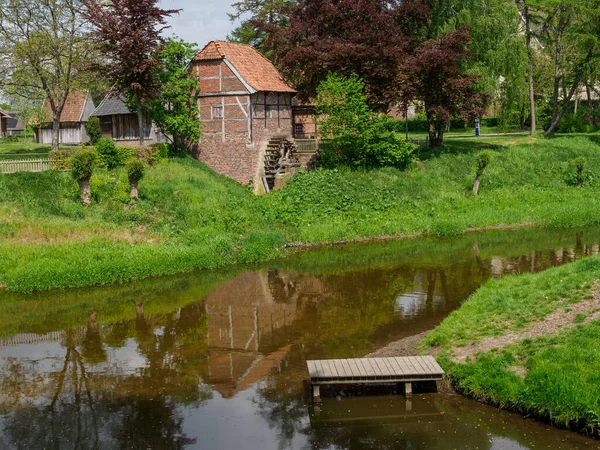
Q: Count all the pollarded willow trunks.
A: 4